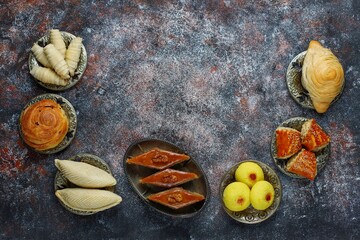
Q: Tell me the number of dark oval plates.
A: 1